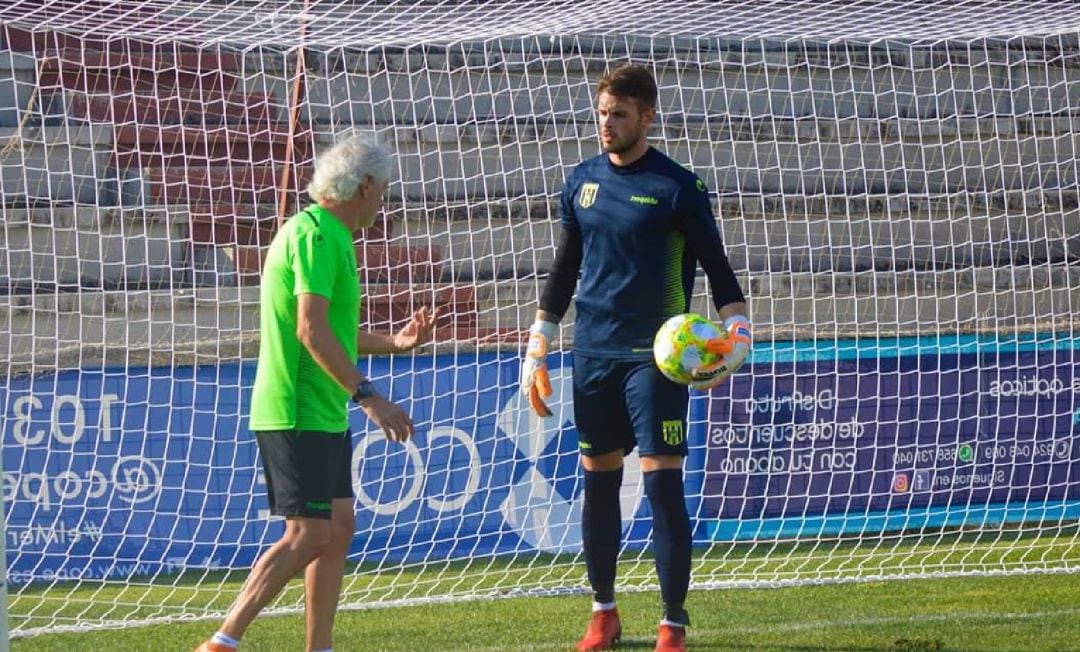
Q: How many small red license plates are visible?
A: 0